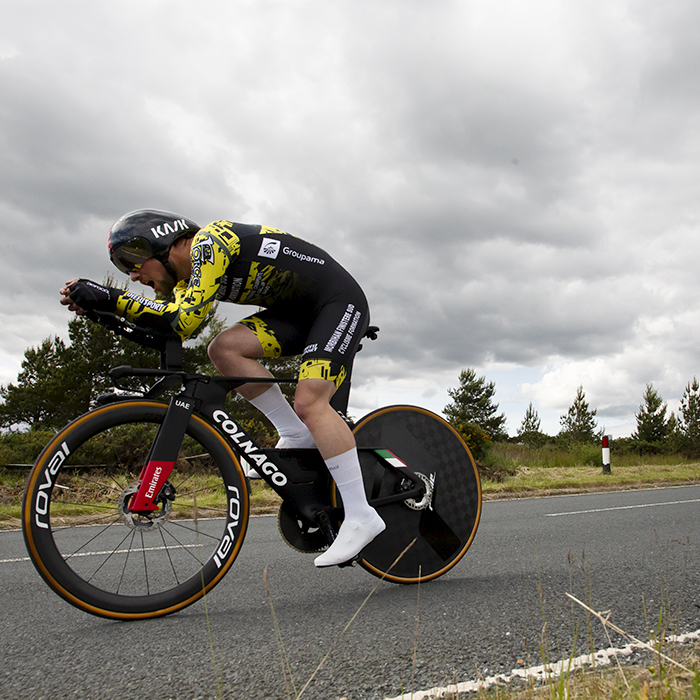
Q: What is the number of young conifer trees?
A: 5